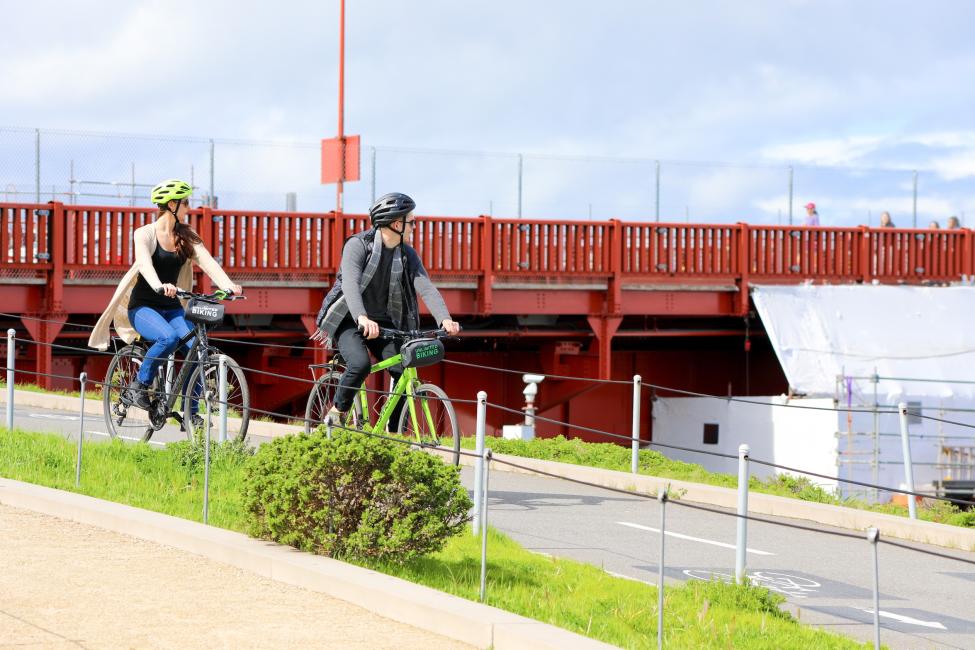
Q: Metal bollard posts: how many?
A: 12